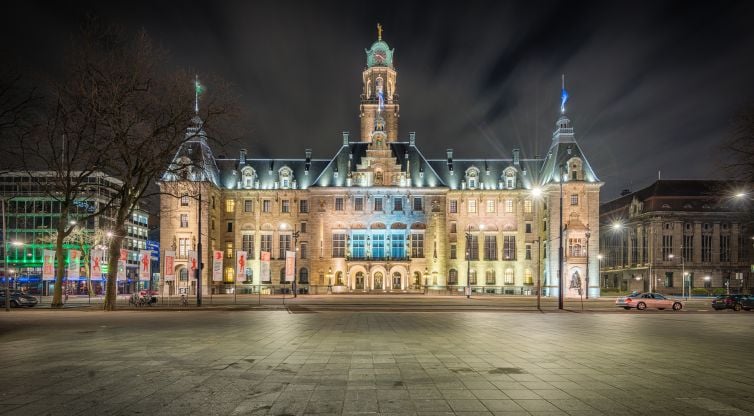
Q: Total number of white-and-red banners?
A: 11